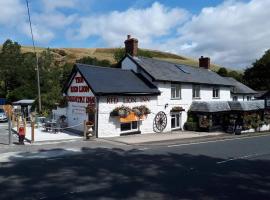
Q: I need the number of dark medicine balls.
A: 0